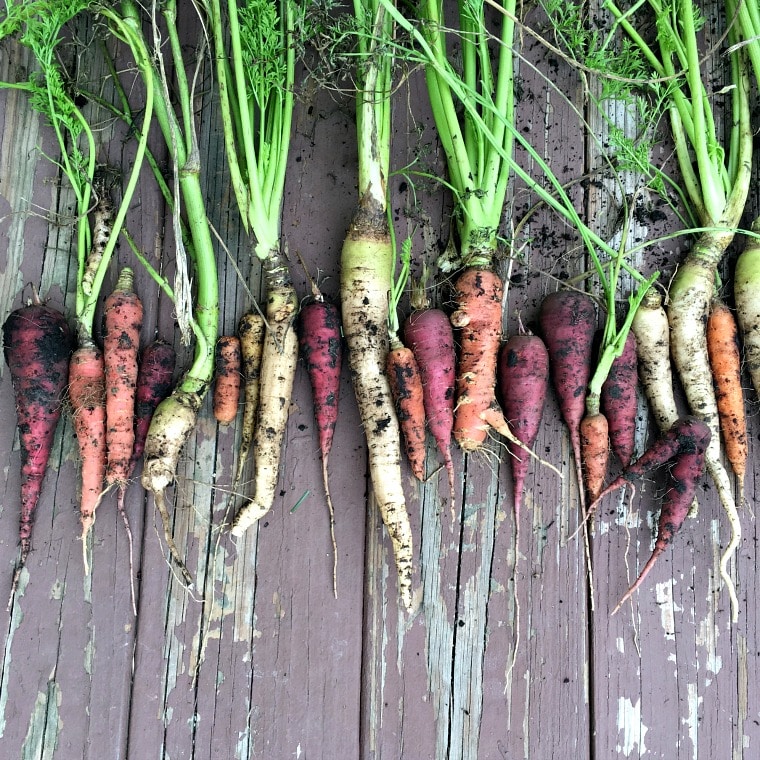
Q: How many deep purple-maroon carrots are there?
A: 8